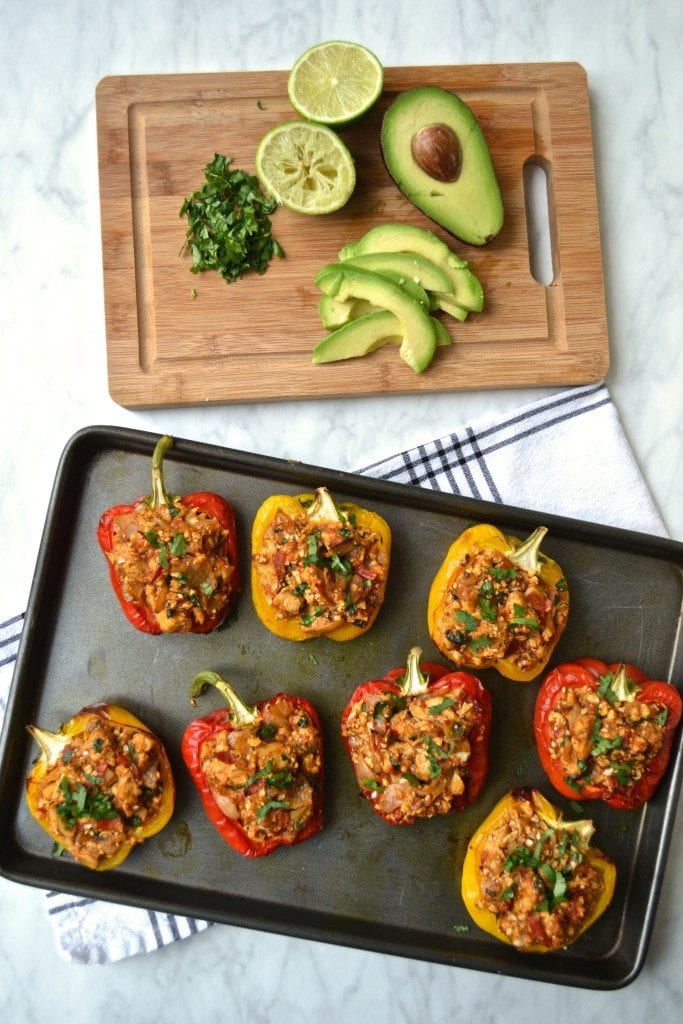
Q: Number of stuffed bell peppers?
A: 8